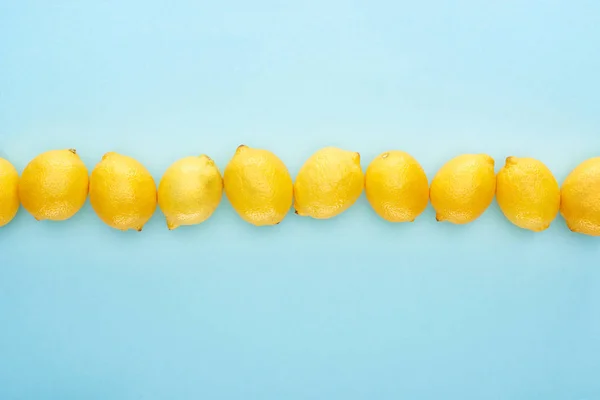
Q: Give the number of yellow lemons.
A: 10